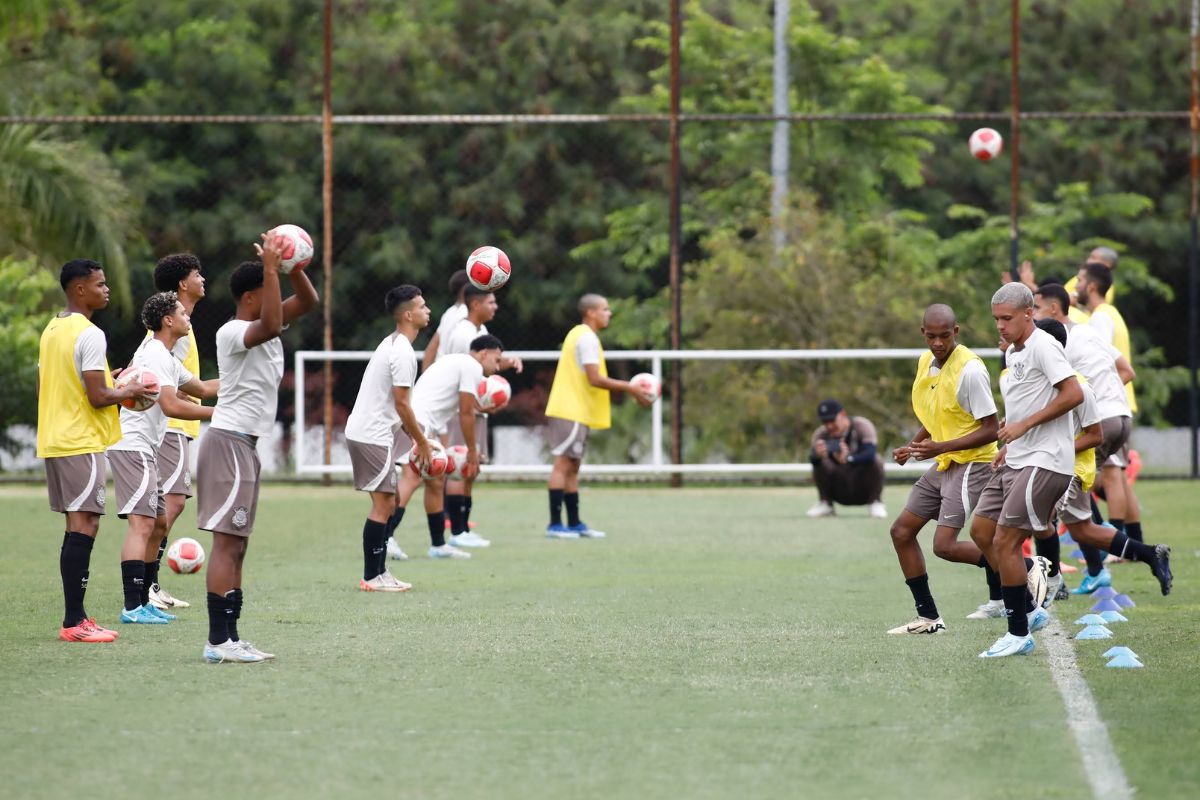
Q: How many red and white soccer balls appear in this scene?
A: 9